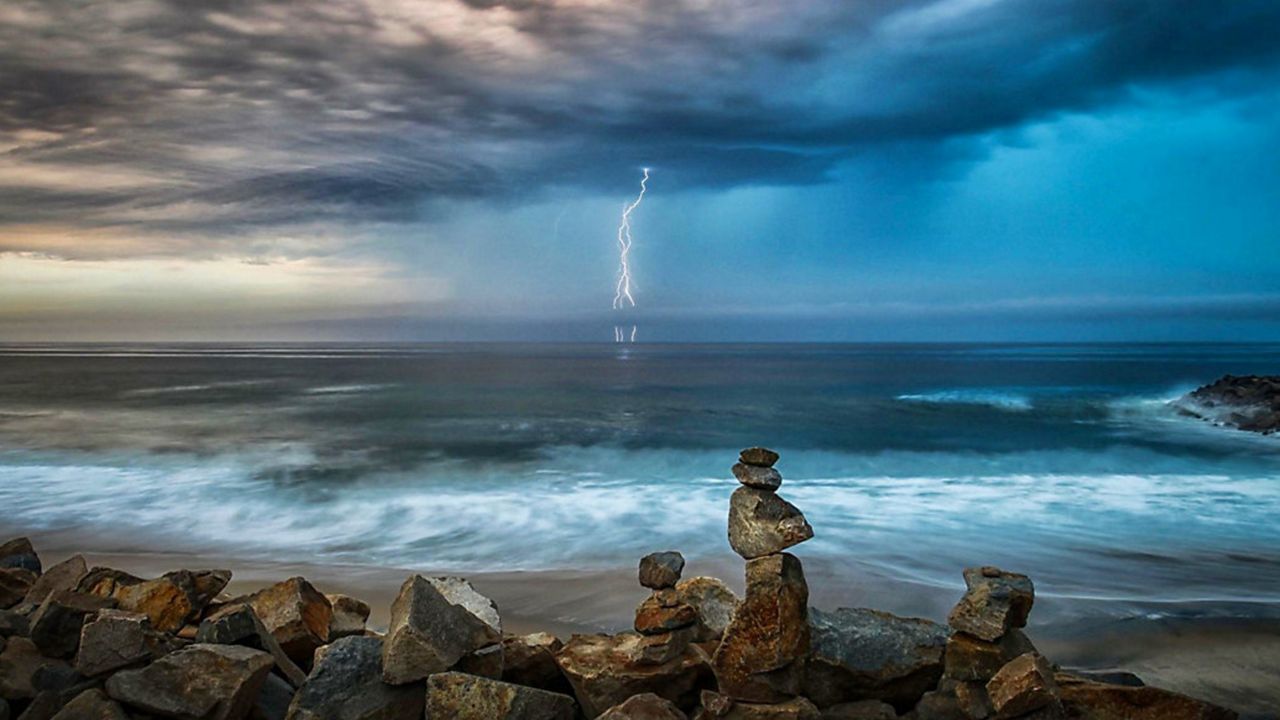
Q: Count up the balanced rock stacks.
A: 3